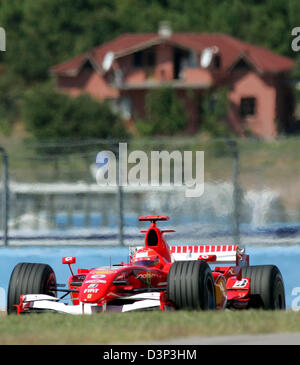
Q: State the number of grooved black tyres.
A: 3